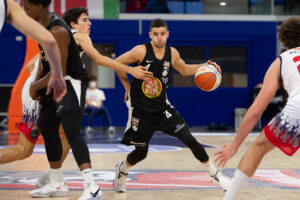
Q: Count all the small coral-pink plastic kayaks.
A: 0